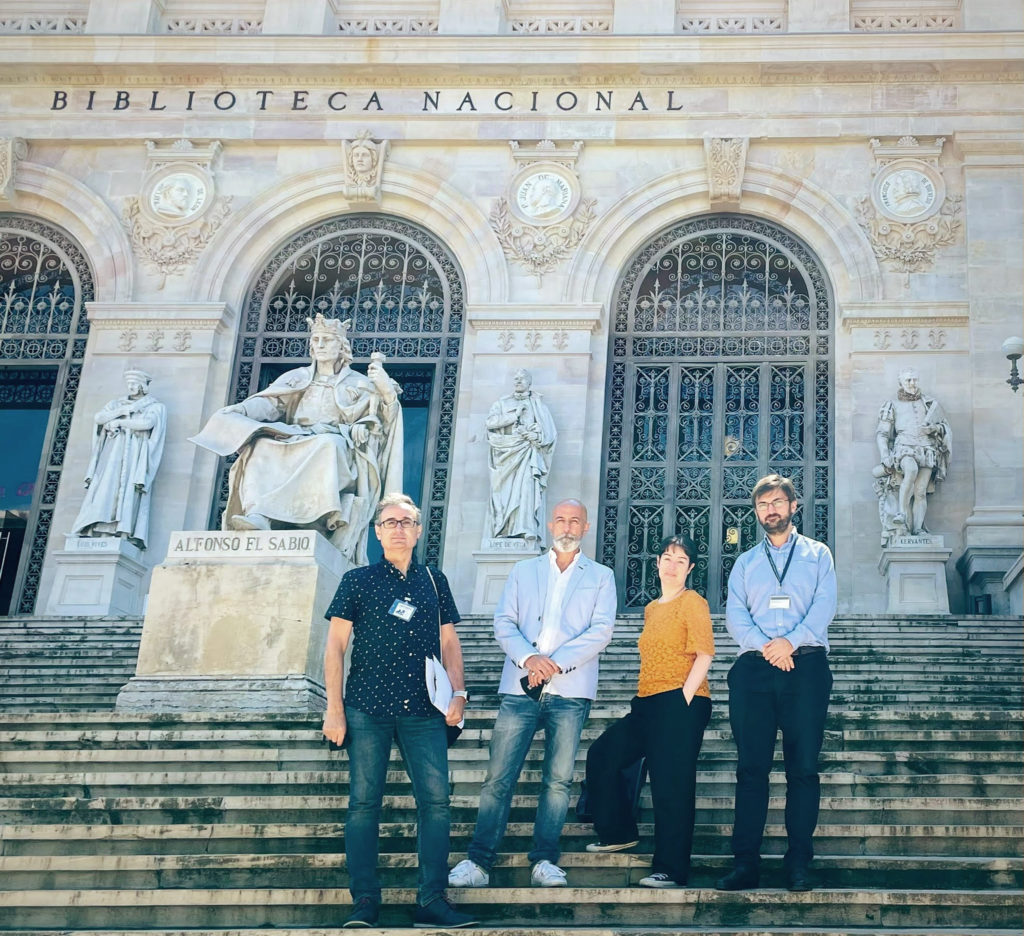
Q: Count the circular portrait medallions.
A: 3